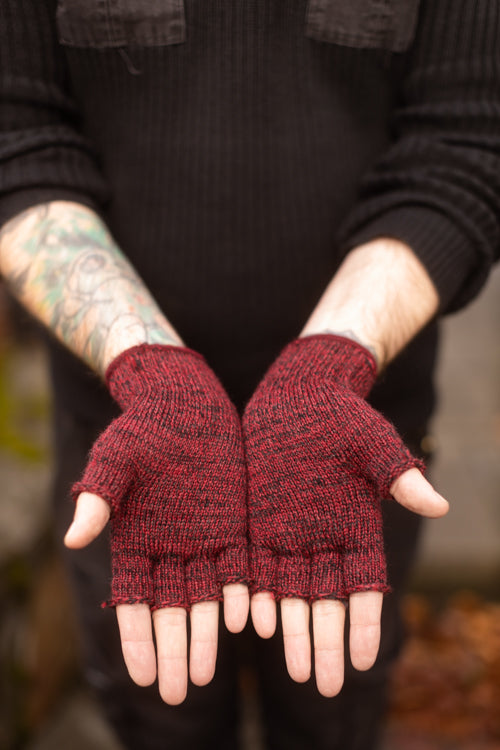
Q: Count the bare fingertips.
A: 10